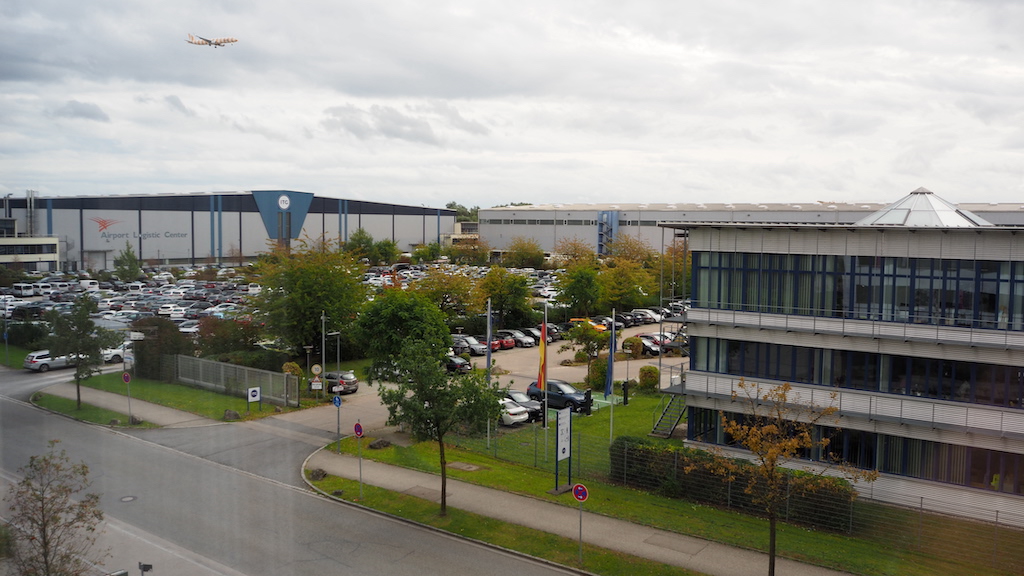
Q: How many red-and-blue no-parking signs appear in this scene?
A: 3